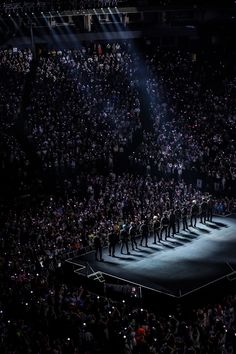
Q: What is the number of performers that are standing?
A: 13